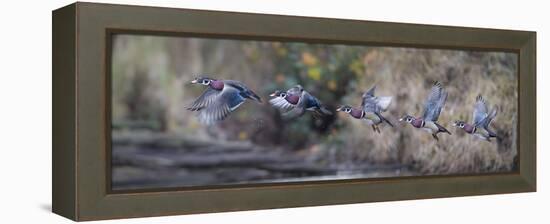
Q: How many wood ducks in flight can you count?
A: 5